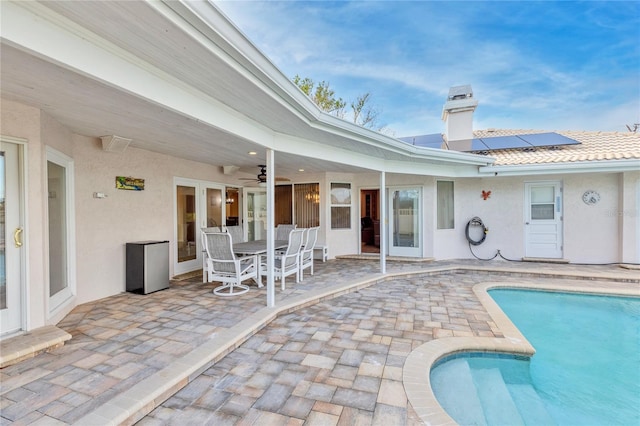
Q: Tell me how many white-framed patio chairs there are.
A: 6